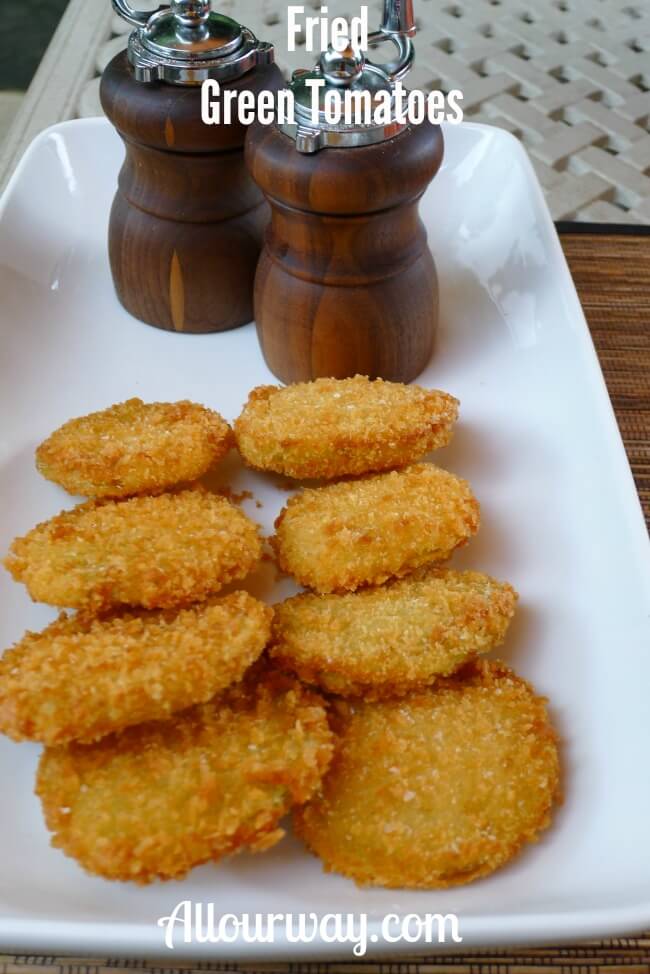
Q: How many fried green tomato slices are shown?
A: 8